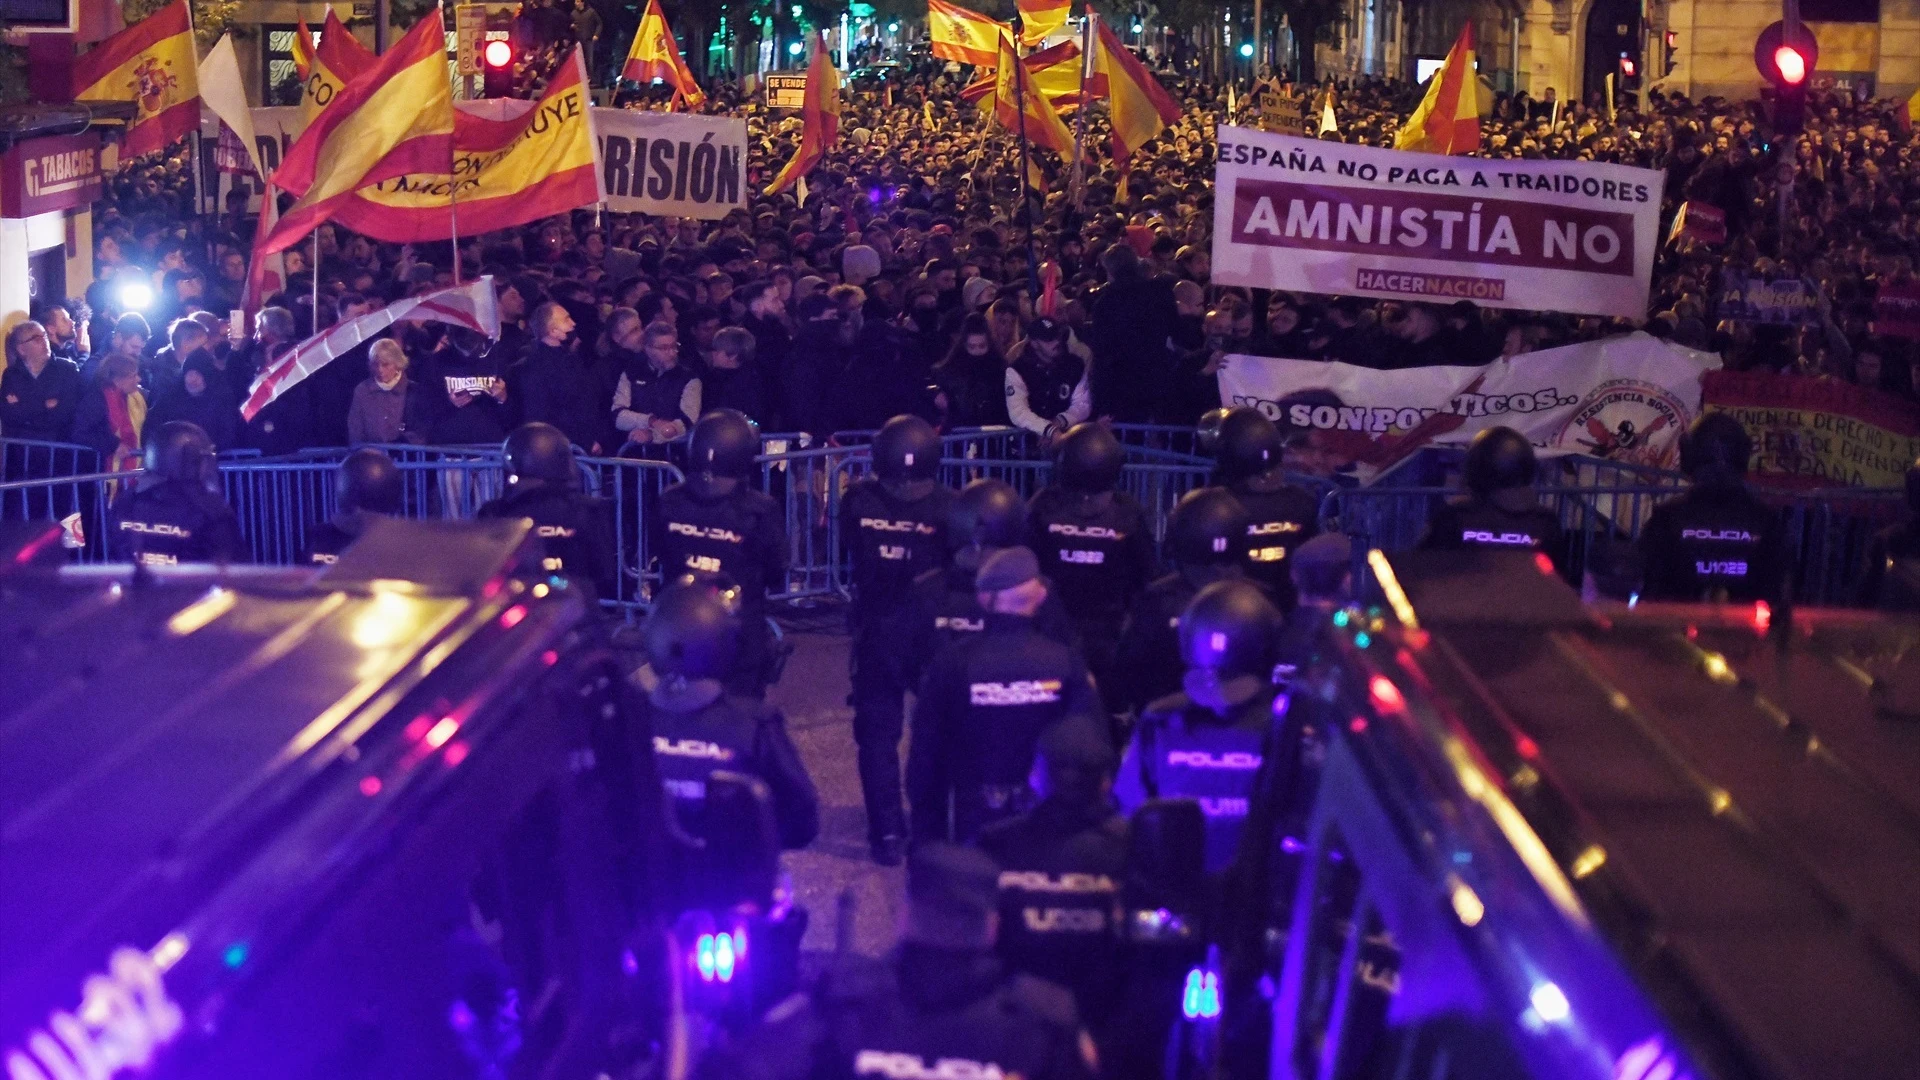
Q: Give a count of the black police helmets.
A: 13